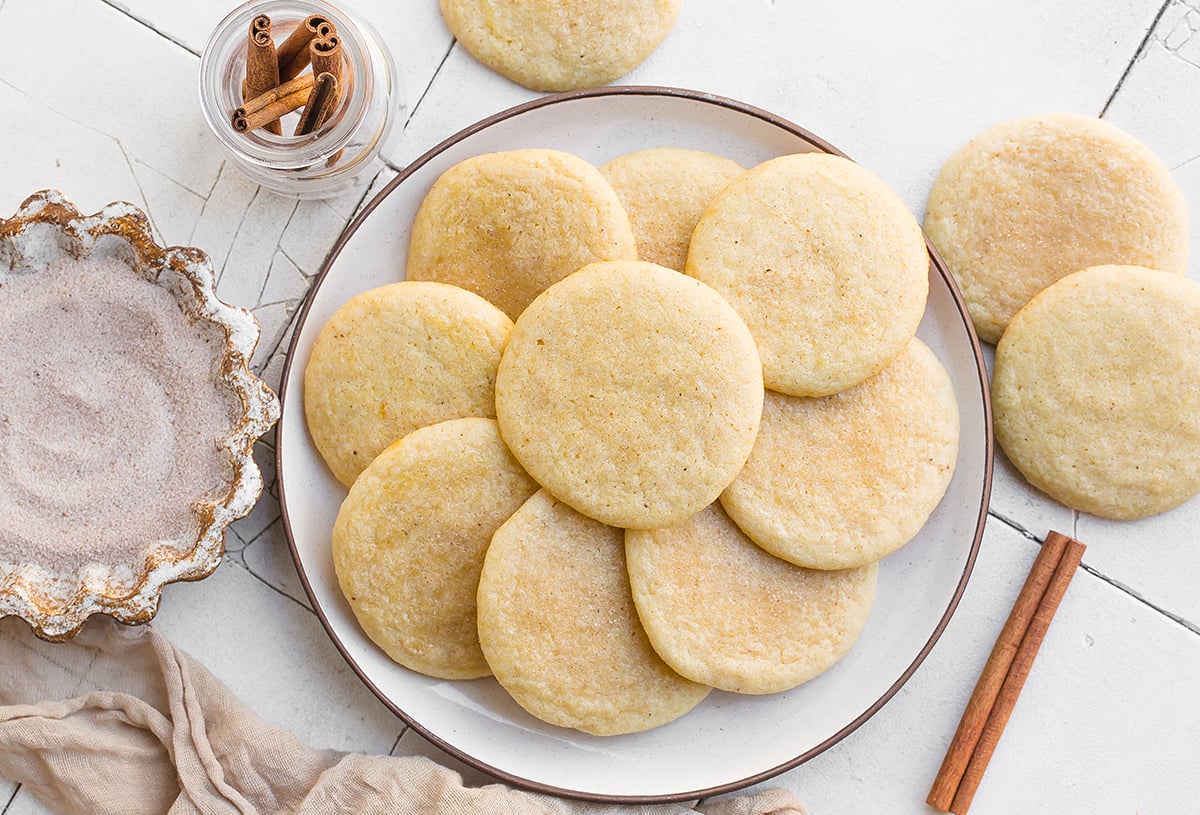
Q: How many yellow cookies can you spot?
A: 12